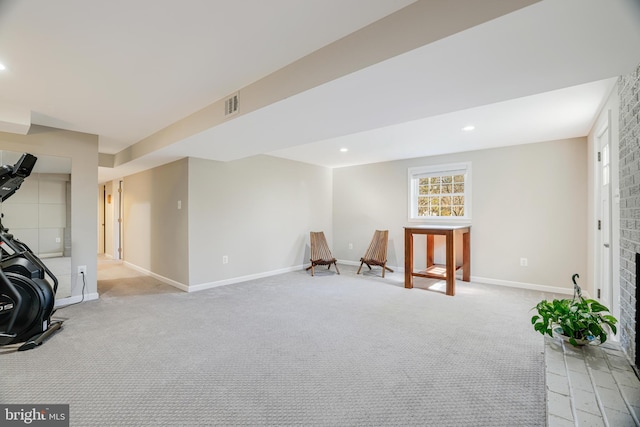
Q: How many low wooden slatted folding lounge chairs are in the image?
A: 2